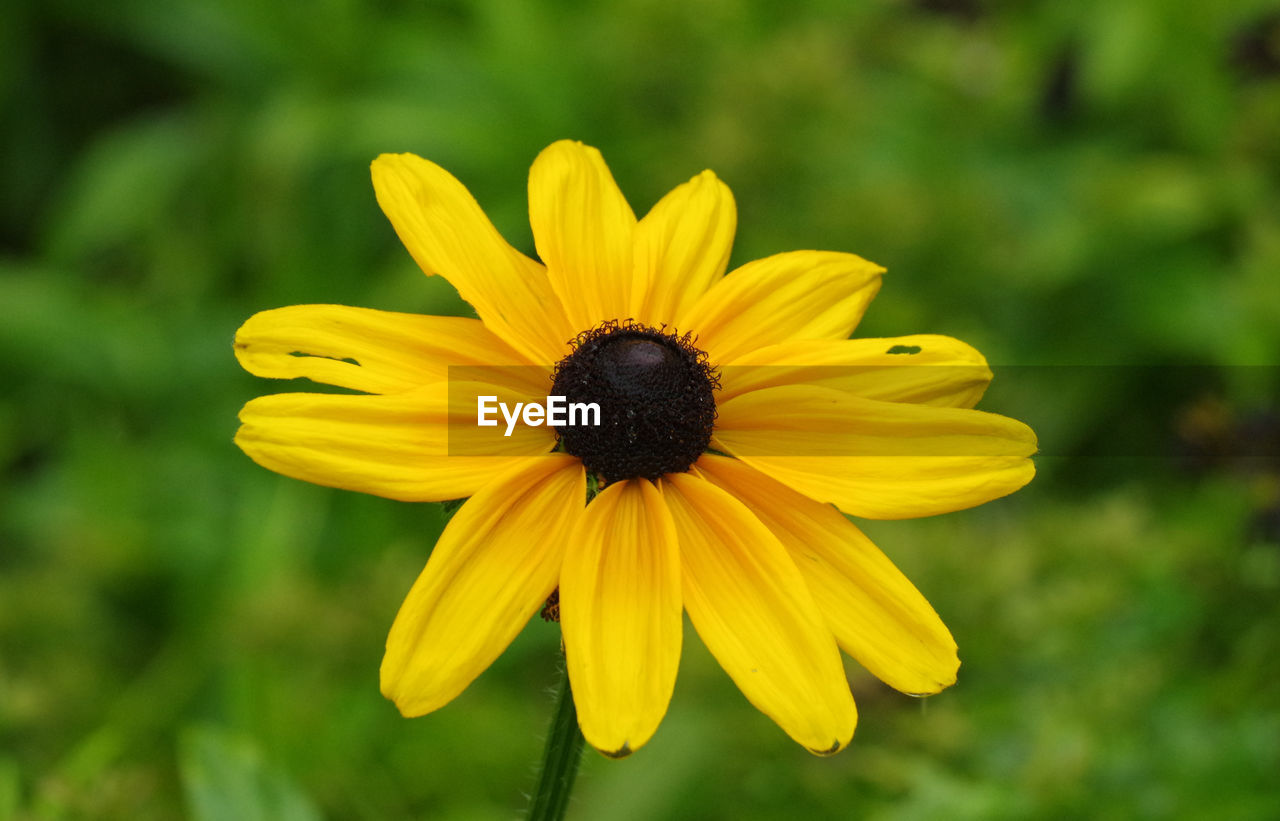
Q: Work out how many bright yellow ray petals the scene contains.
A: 12